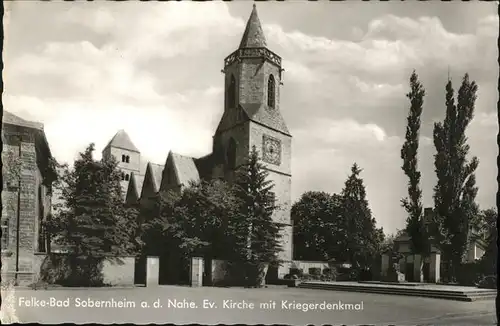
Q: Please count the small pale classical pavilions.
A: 1